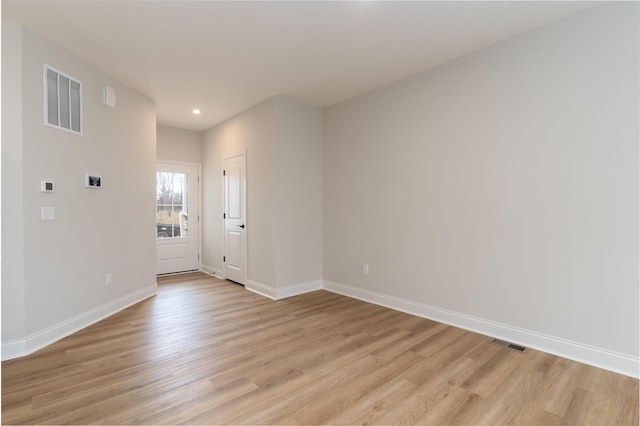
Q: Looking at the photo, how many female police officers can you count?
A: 0